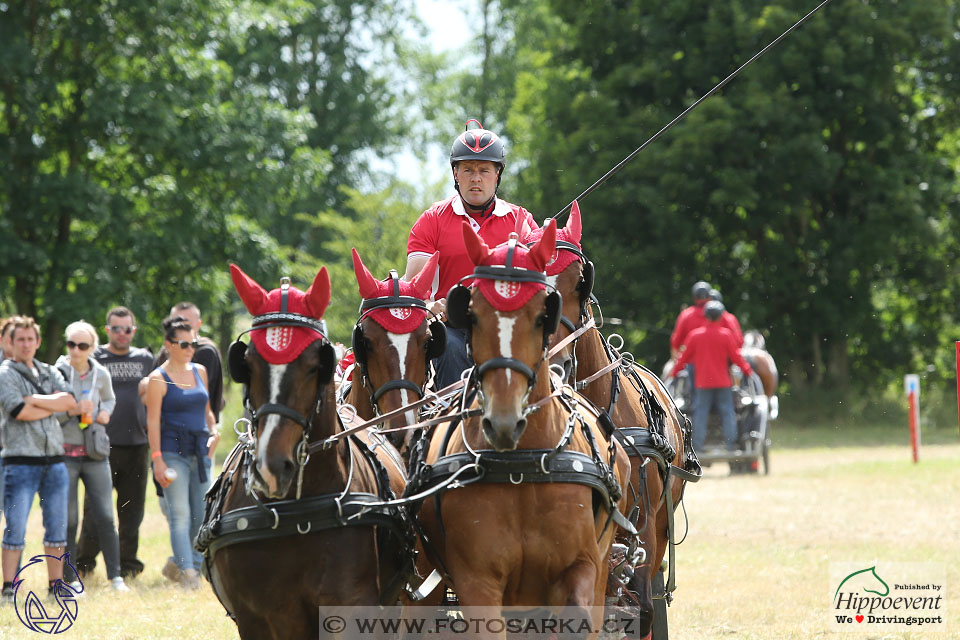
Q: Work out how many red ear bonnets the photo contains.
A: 4